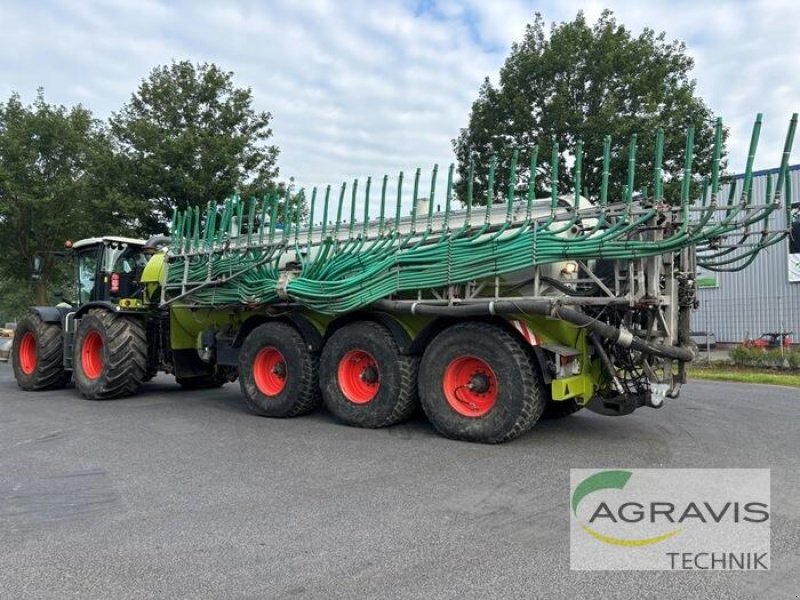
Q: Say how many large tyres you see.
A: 5